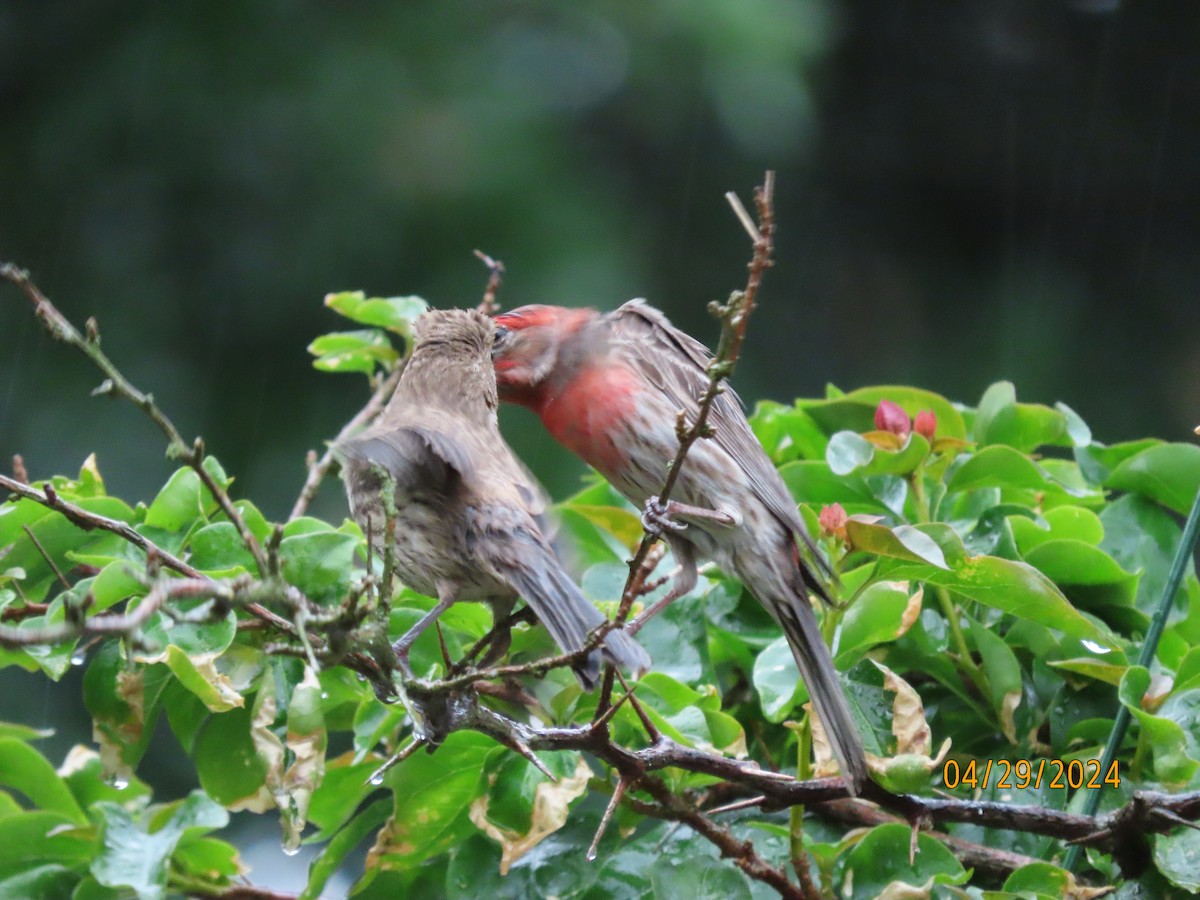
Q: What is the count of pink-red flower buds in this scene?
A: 3